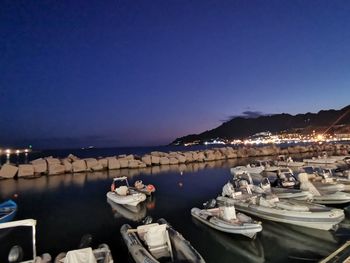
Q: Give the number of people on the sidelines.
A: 0